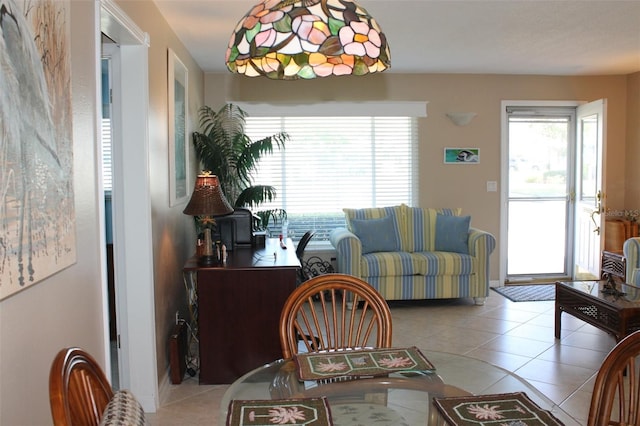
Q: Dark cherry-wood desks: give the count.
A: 1